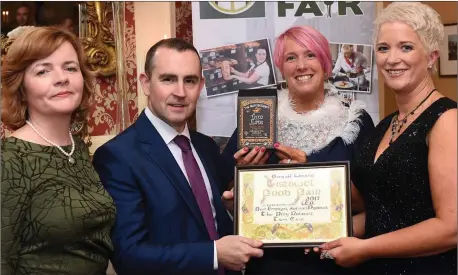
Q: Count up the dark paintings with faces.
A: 1